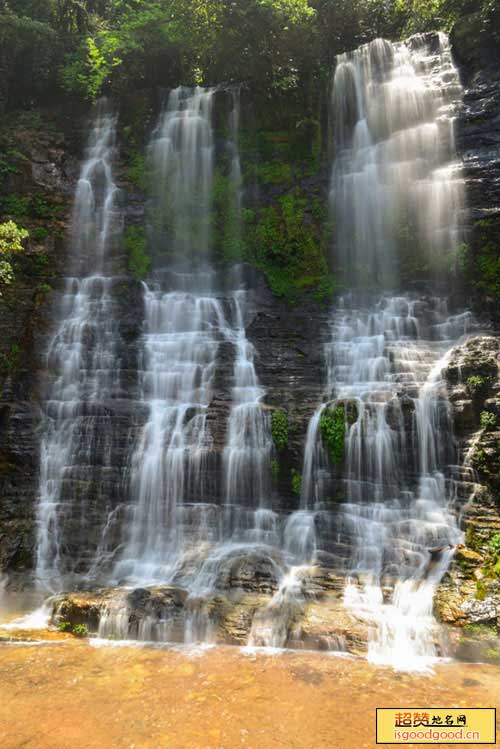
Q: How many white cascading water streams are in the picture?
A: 3